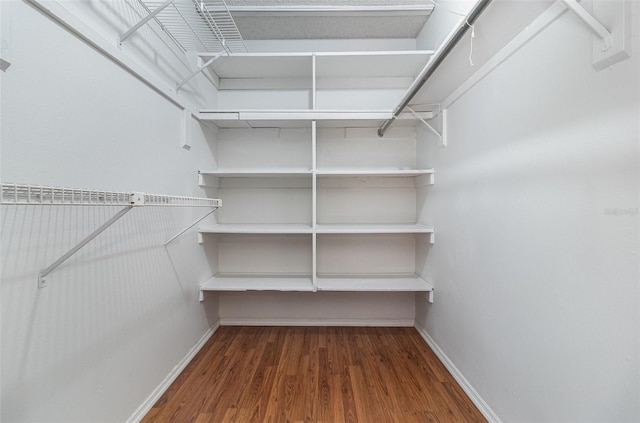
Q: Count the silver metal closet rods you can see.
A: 1